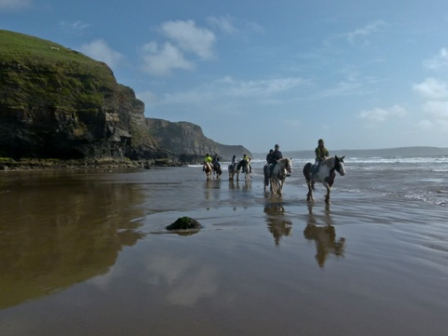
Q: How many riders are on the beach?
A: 7